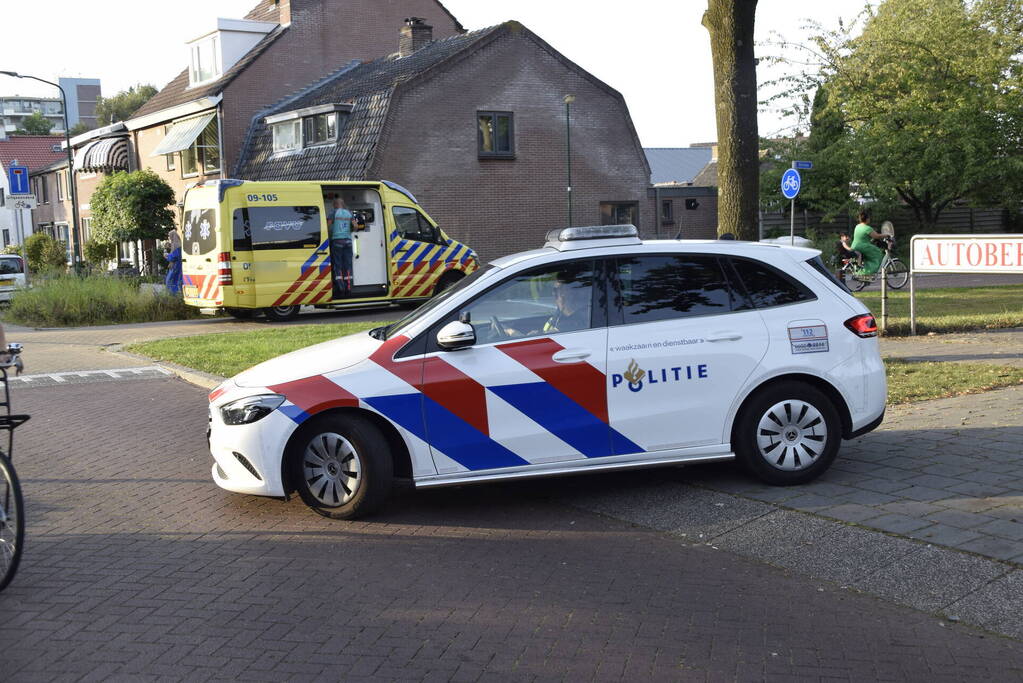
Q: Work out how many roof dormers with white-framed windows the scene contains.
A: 2